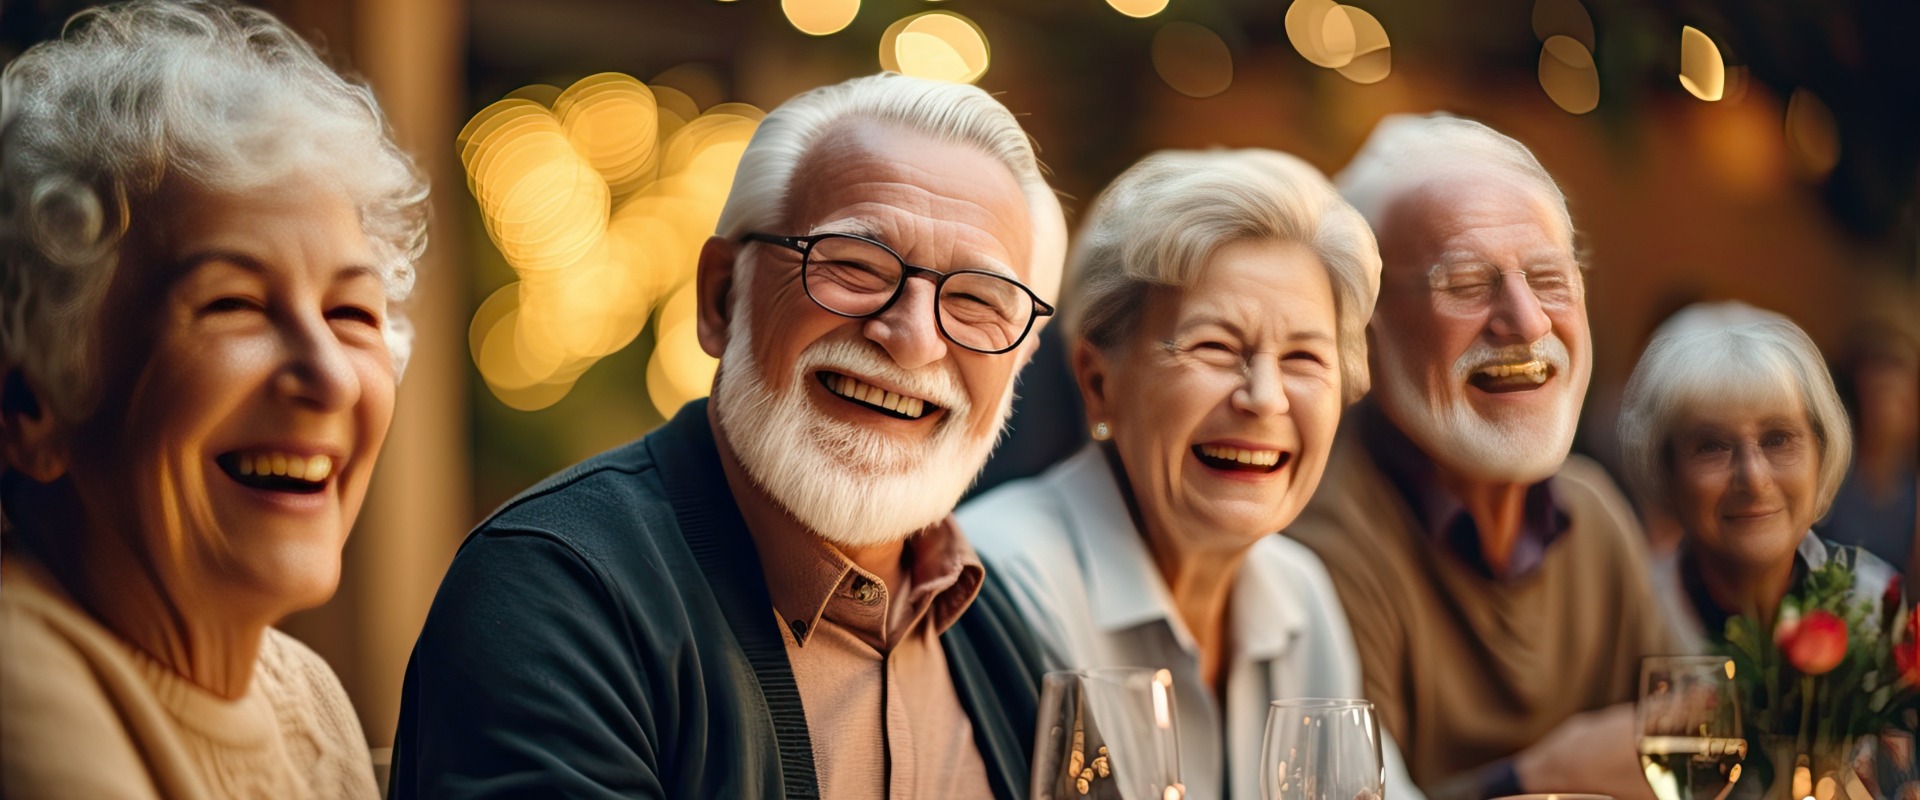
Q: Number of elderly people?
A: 5